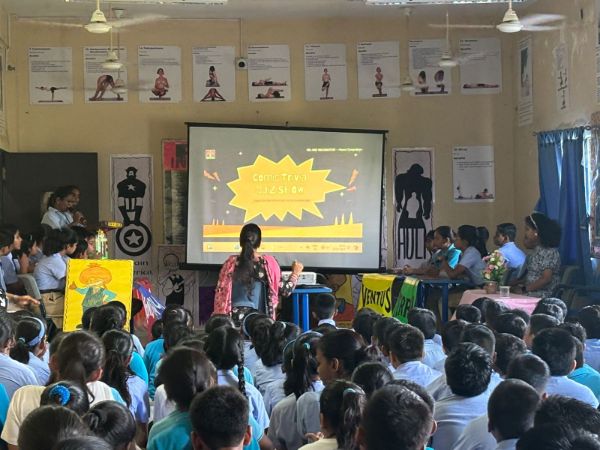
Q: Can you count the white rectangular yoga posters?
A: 10